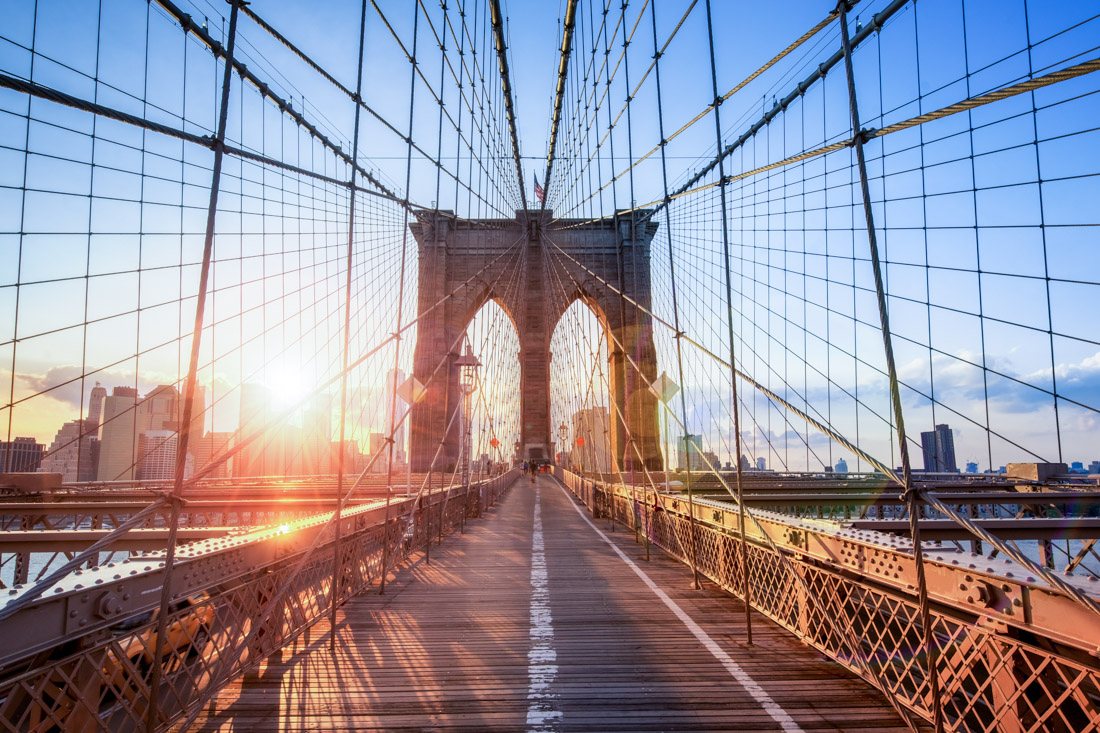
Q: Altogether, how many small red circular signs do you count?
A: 2